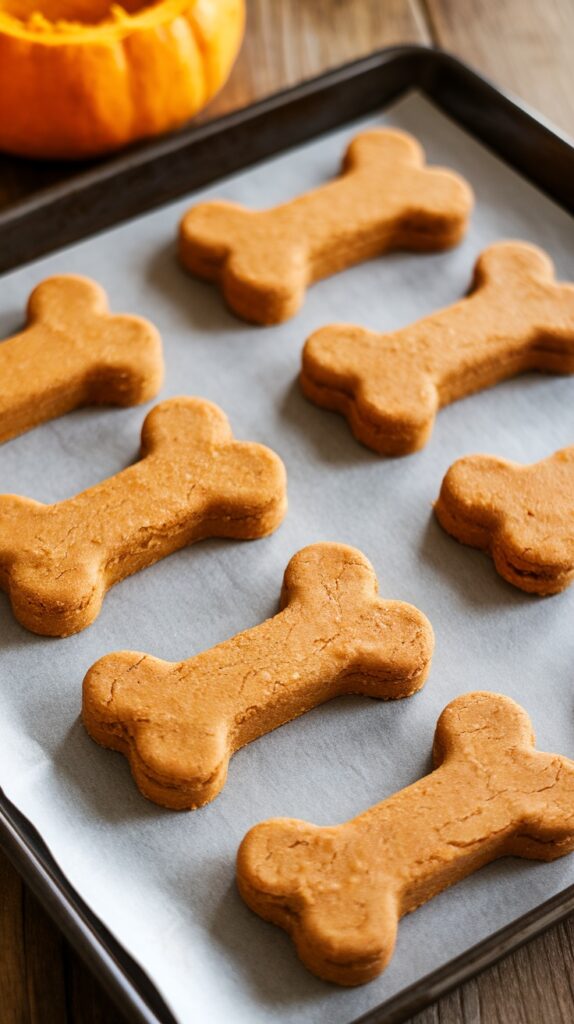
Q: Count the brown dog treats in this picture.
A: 7